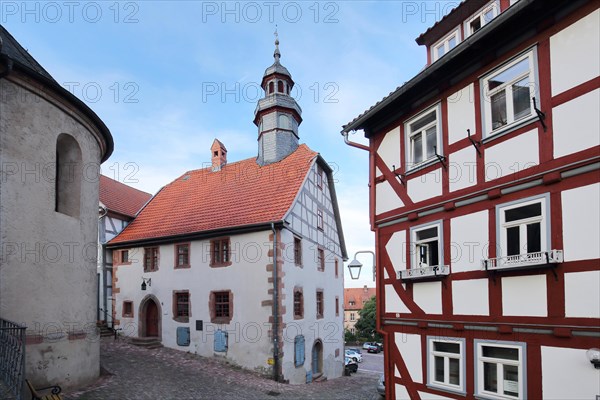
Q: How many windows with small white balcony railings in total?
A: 2